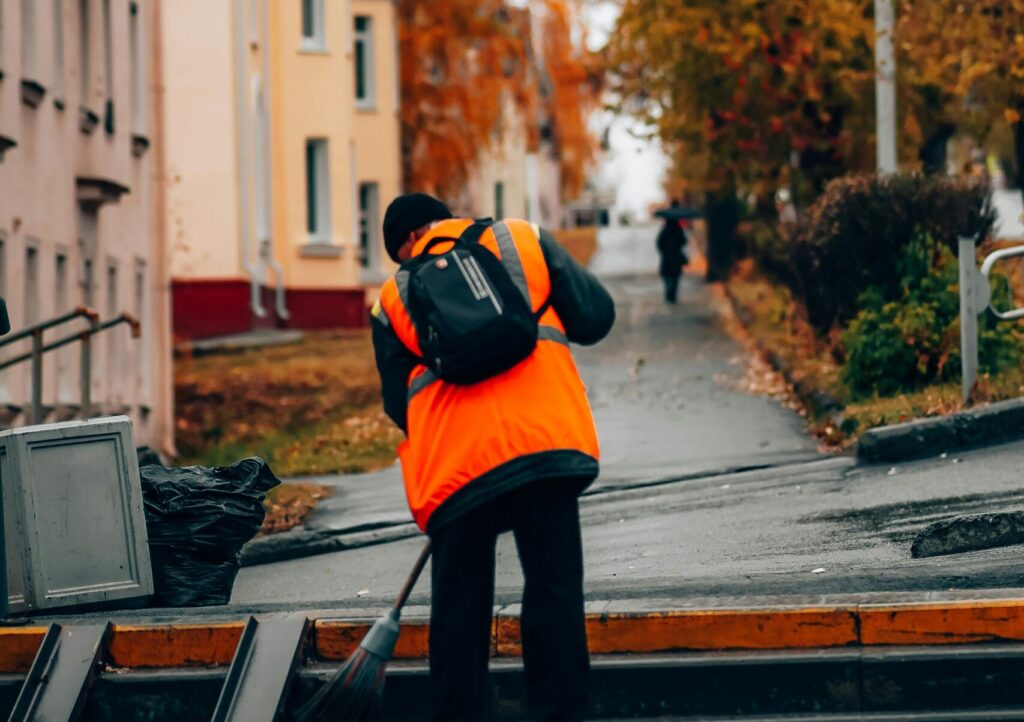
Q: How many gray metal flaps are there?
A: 2